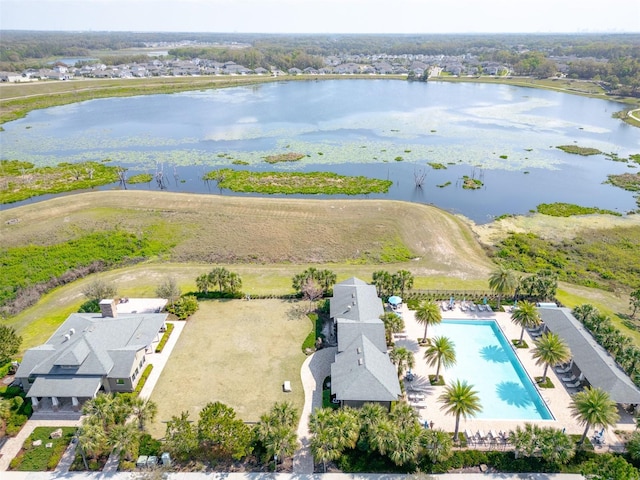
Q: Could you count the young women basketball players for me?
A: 0